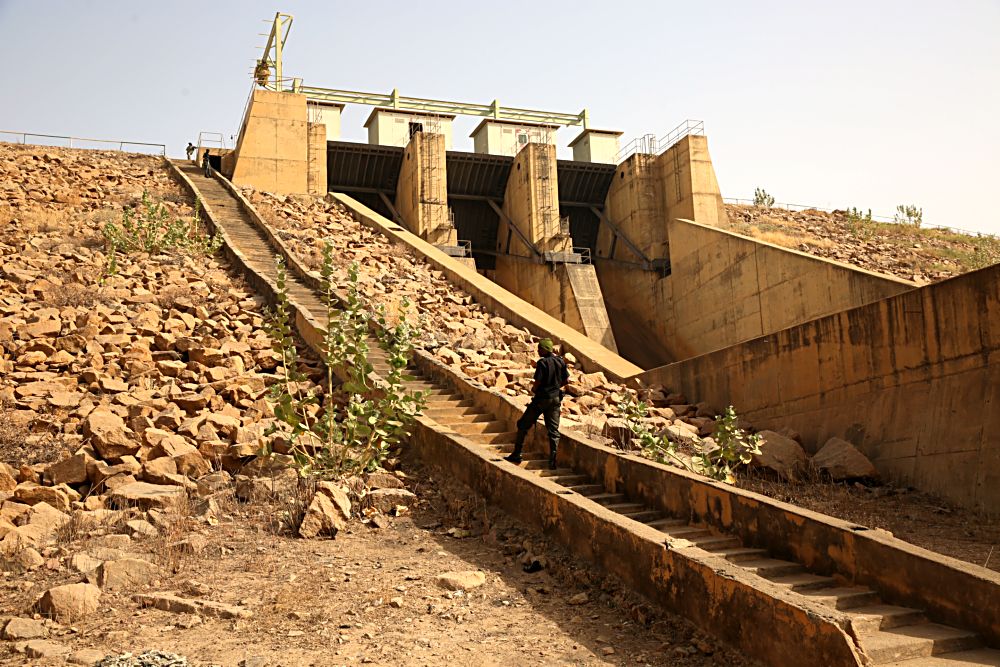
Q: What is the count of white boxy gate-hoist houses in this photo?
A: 4